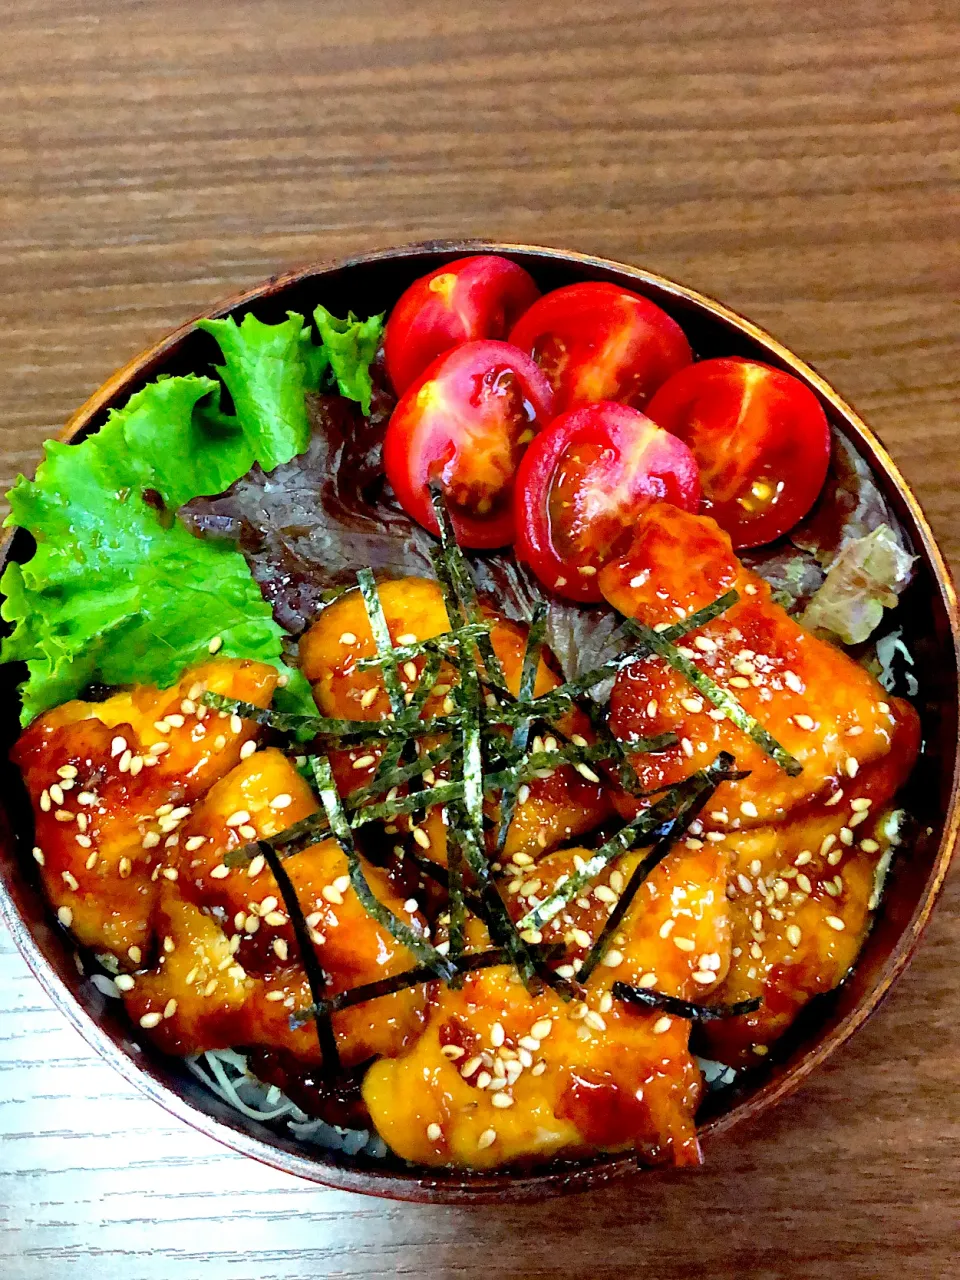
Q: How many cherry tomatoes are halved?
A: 5